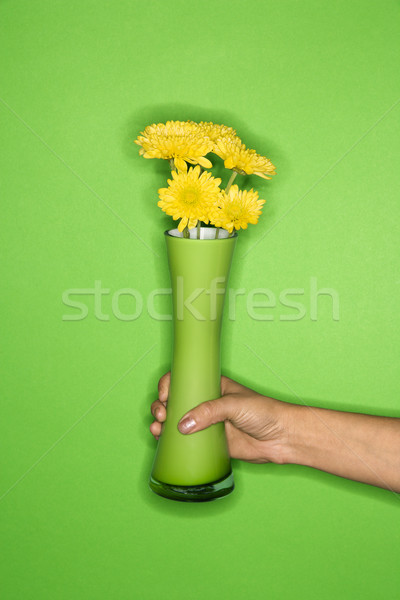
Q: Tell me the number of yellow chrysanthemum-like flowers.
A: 5